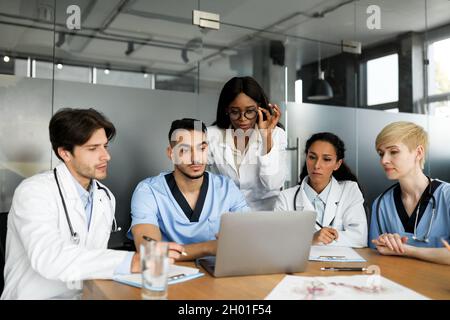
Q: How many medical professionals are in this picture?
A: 5